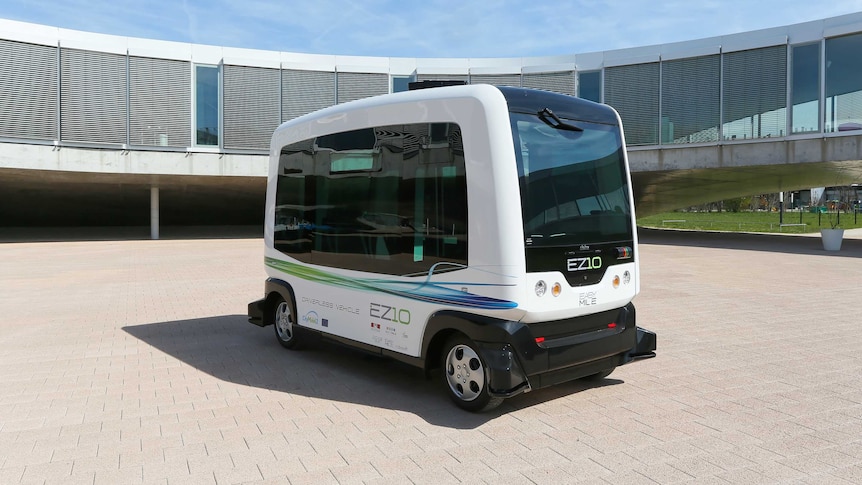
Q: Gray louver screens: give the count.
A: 12